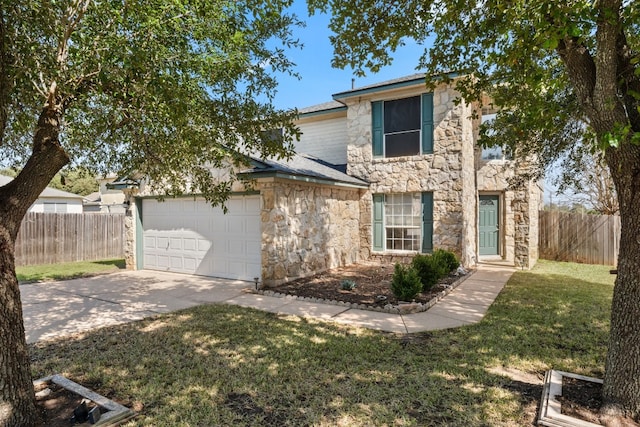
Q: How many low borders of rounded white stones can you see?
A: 1